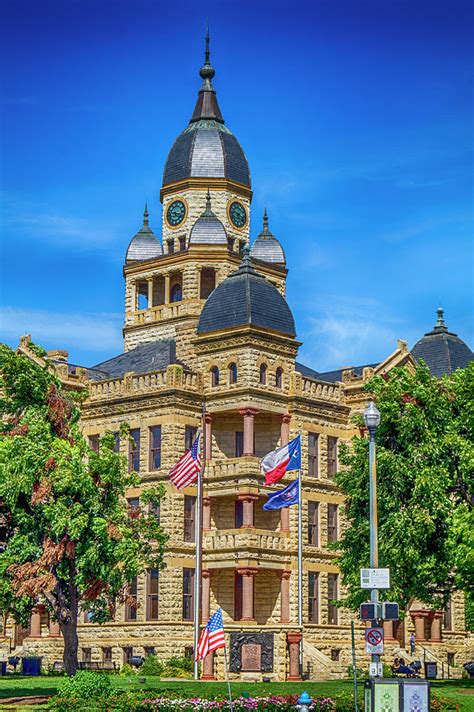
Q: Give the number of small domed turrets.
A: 3